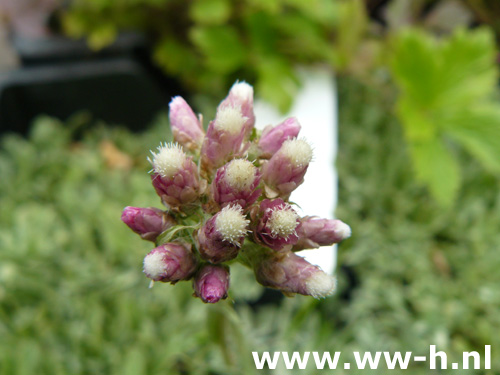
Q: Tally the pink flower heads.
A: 14